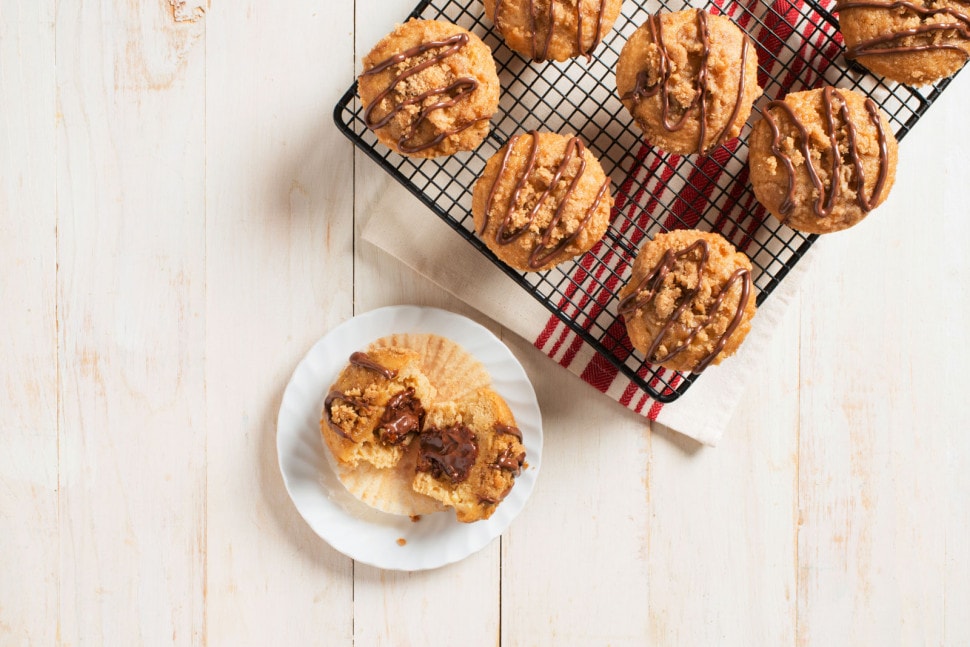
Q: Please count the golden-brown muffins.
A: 8